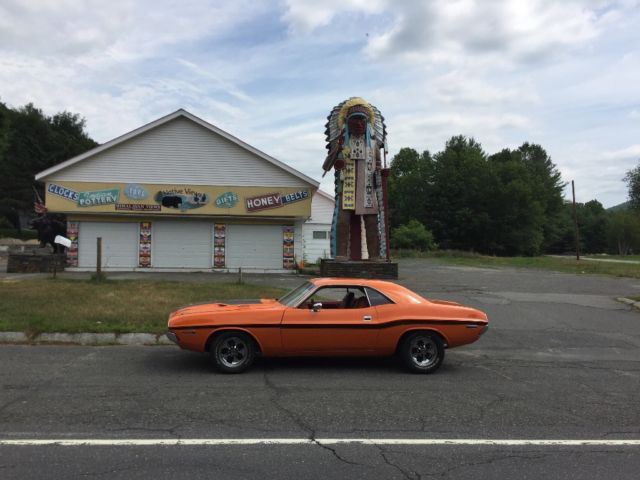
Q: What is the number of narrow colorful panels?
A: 4